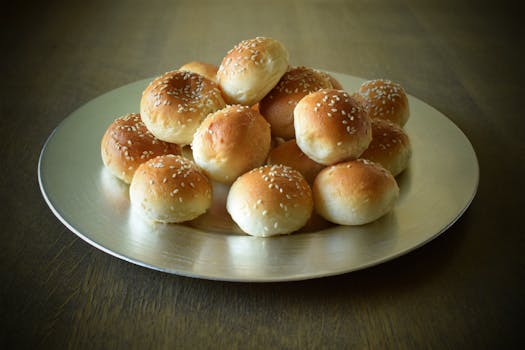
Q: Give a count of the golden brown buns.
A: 13